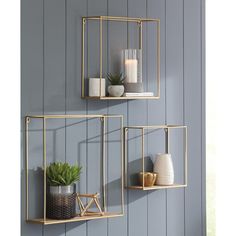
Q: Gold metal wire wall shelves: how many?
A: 3